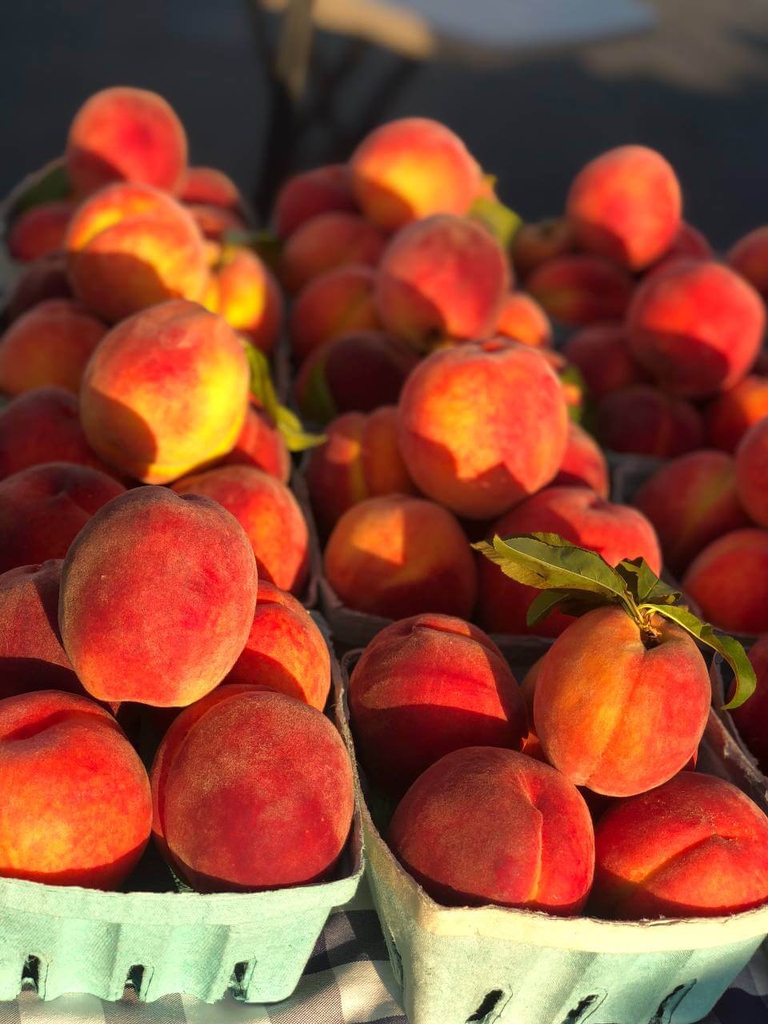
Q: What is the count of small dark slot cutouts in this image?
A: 6